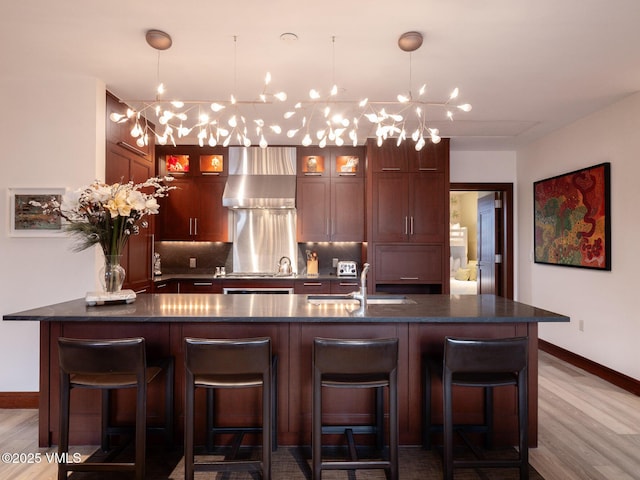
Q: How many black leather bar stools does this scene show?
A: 4